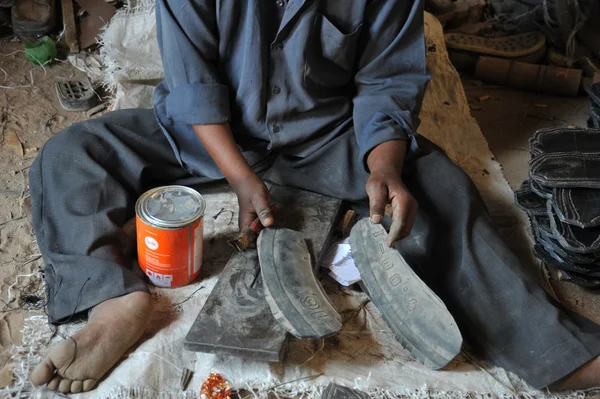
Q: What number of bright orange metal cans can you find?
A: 1